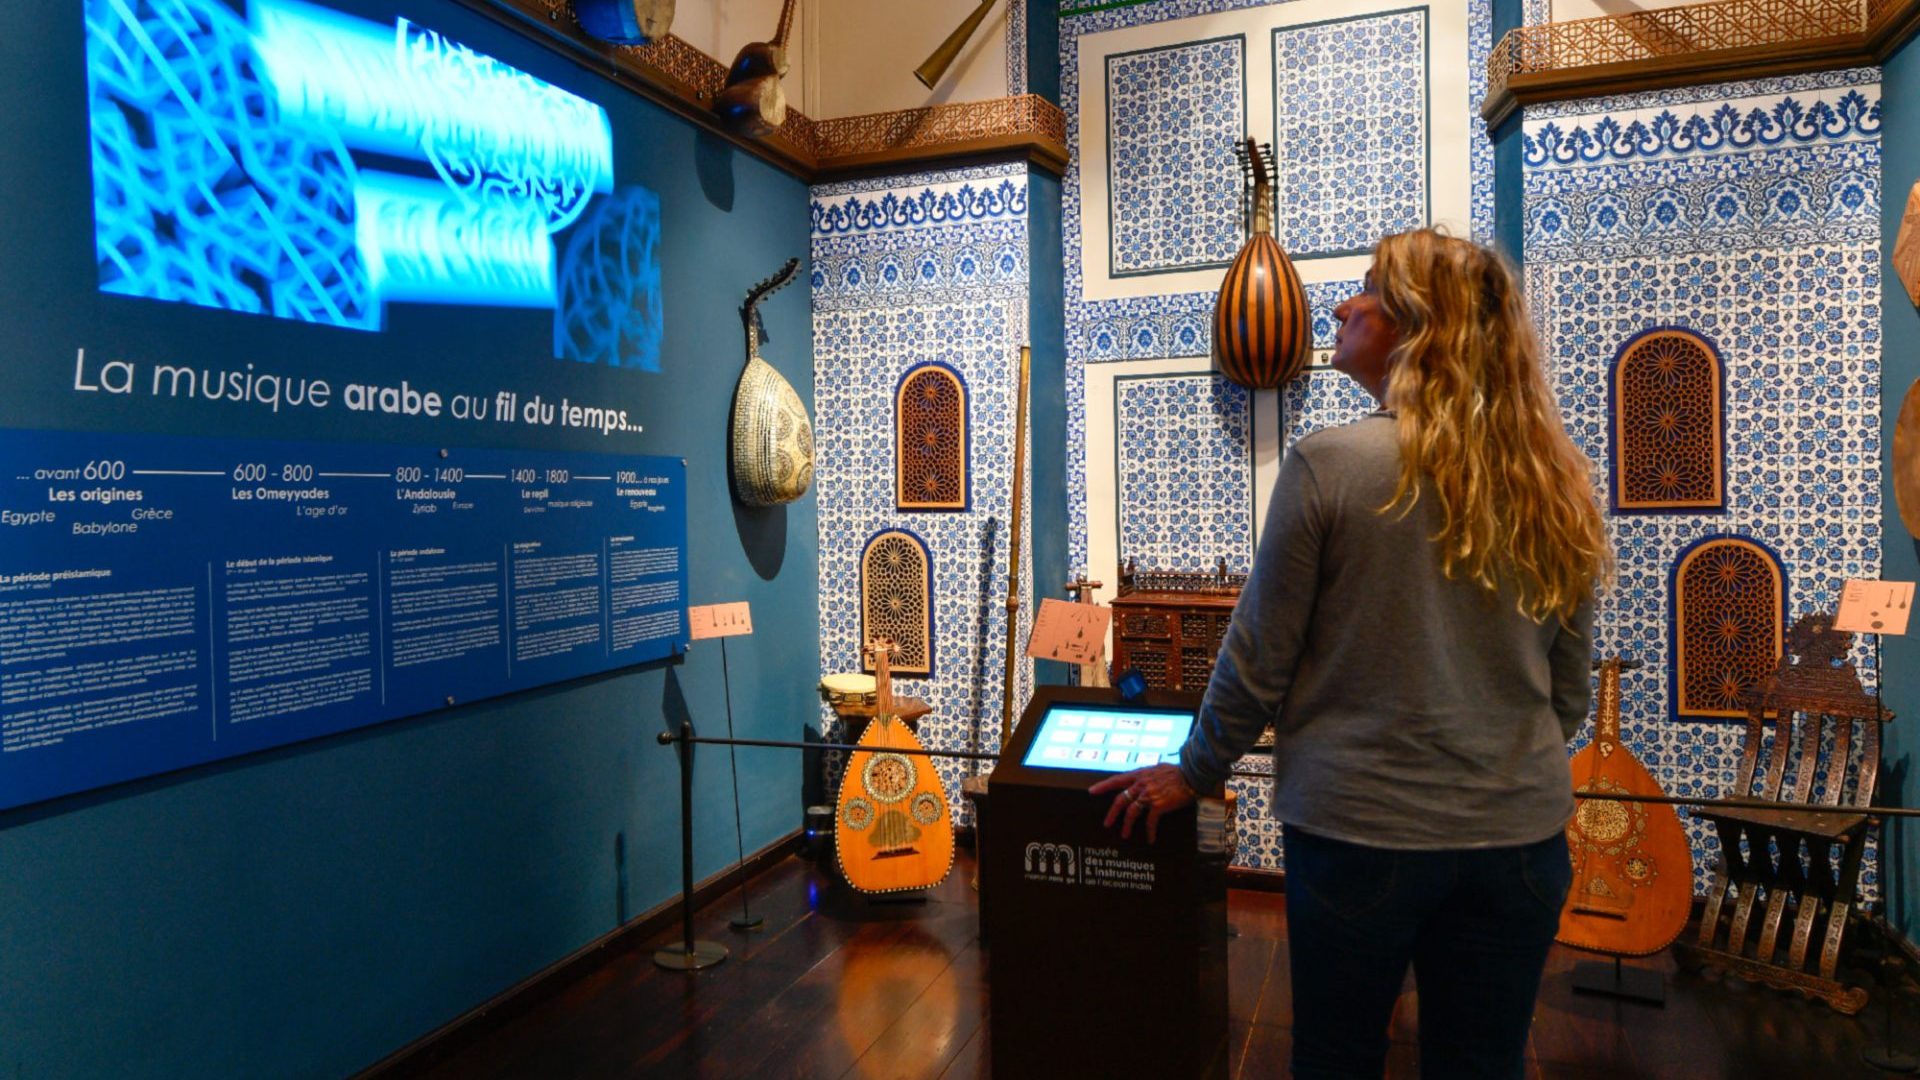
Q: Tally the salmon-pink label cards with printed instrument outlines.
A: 3